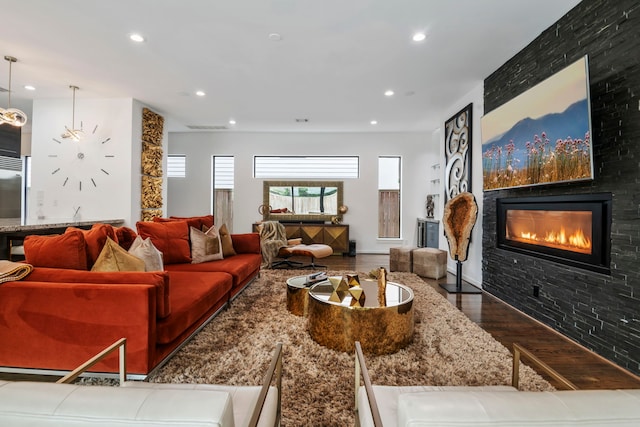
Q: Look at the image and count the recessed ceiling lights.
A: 7